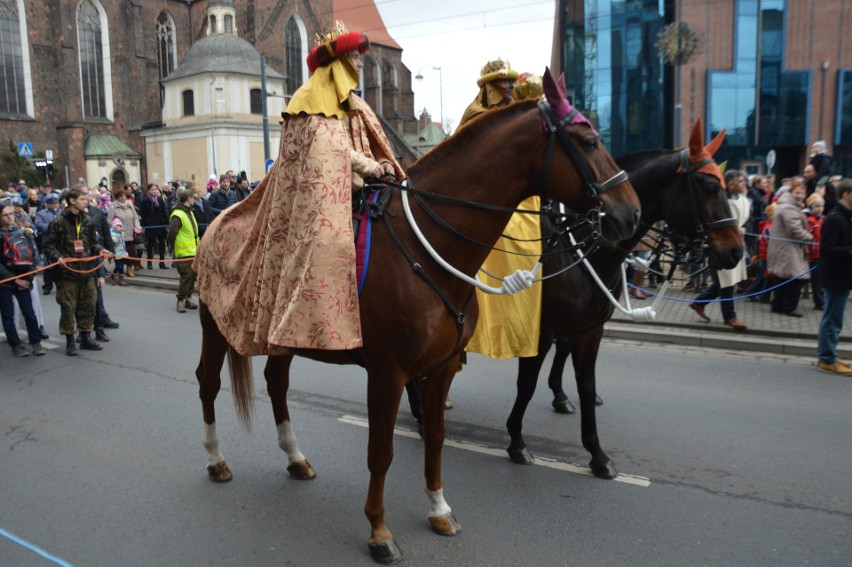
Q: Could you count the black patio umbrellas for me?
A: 0